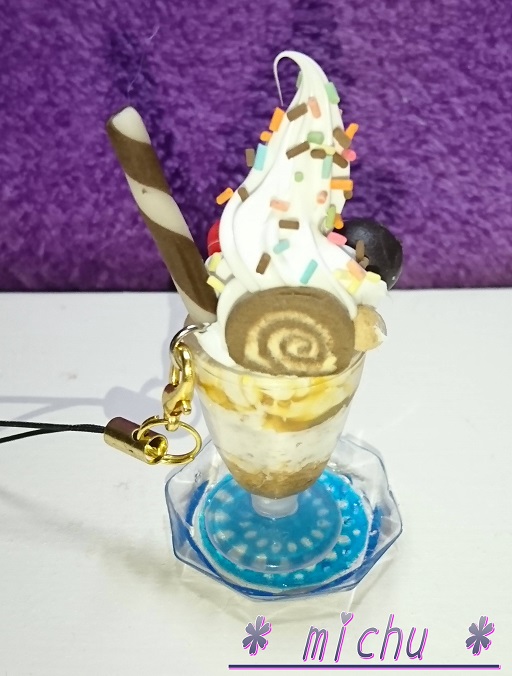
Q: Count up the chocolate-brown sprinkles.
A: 12